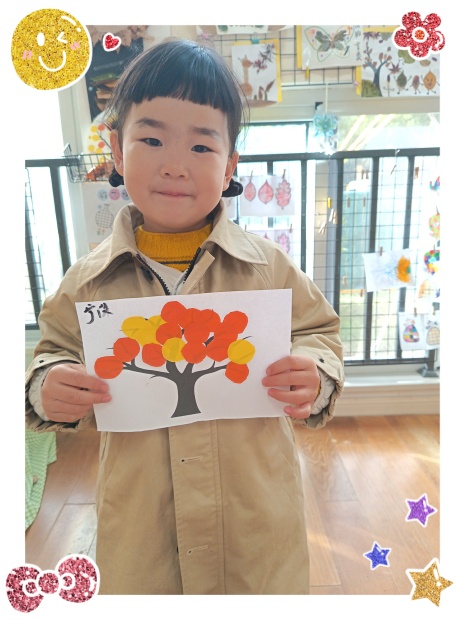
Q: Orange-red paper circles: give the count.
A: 13